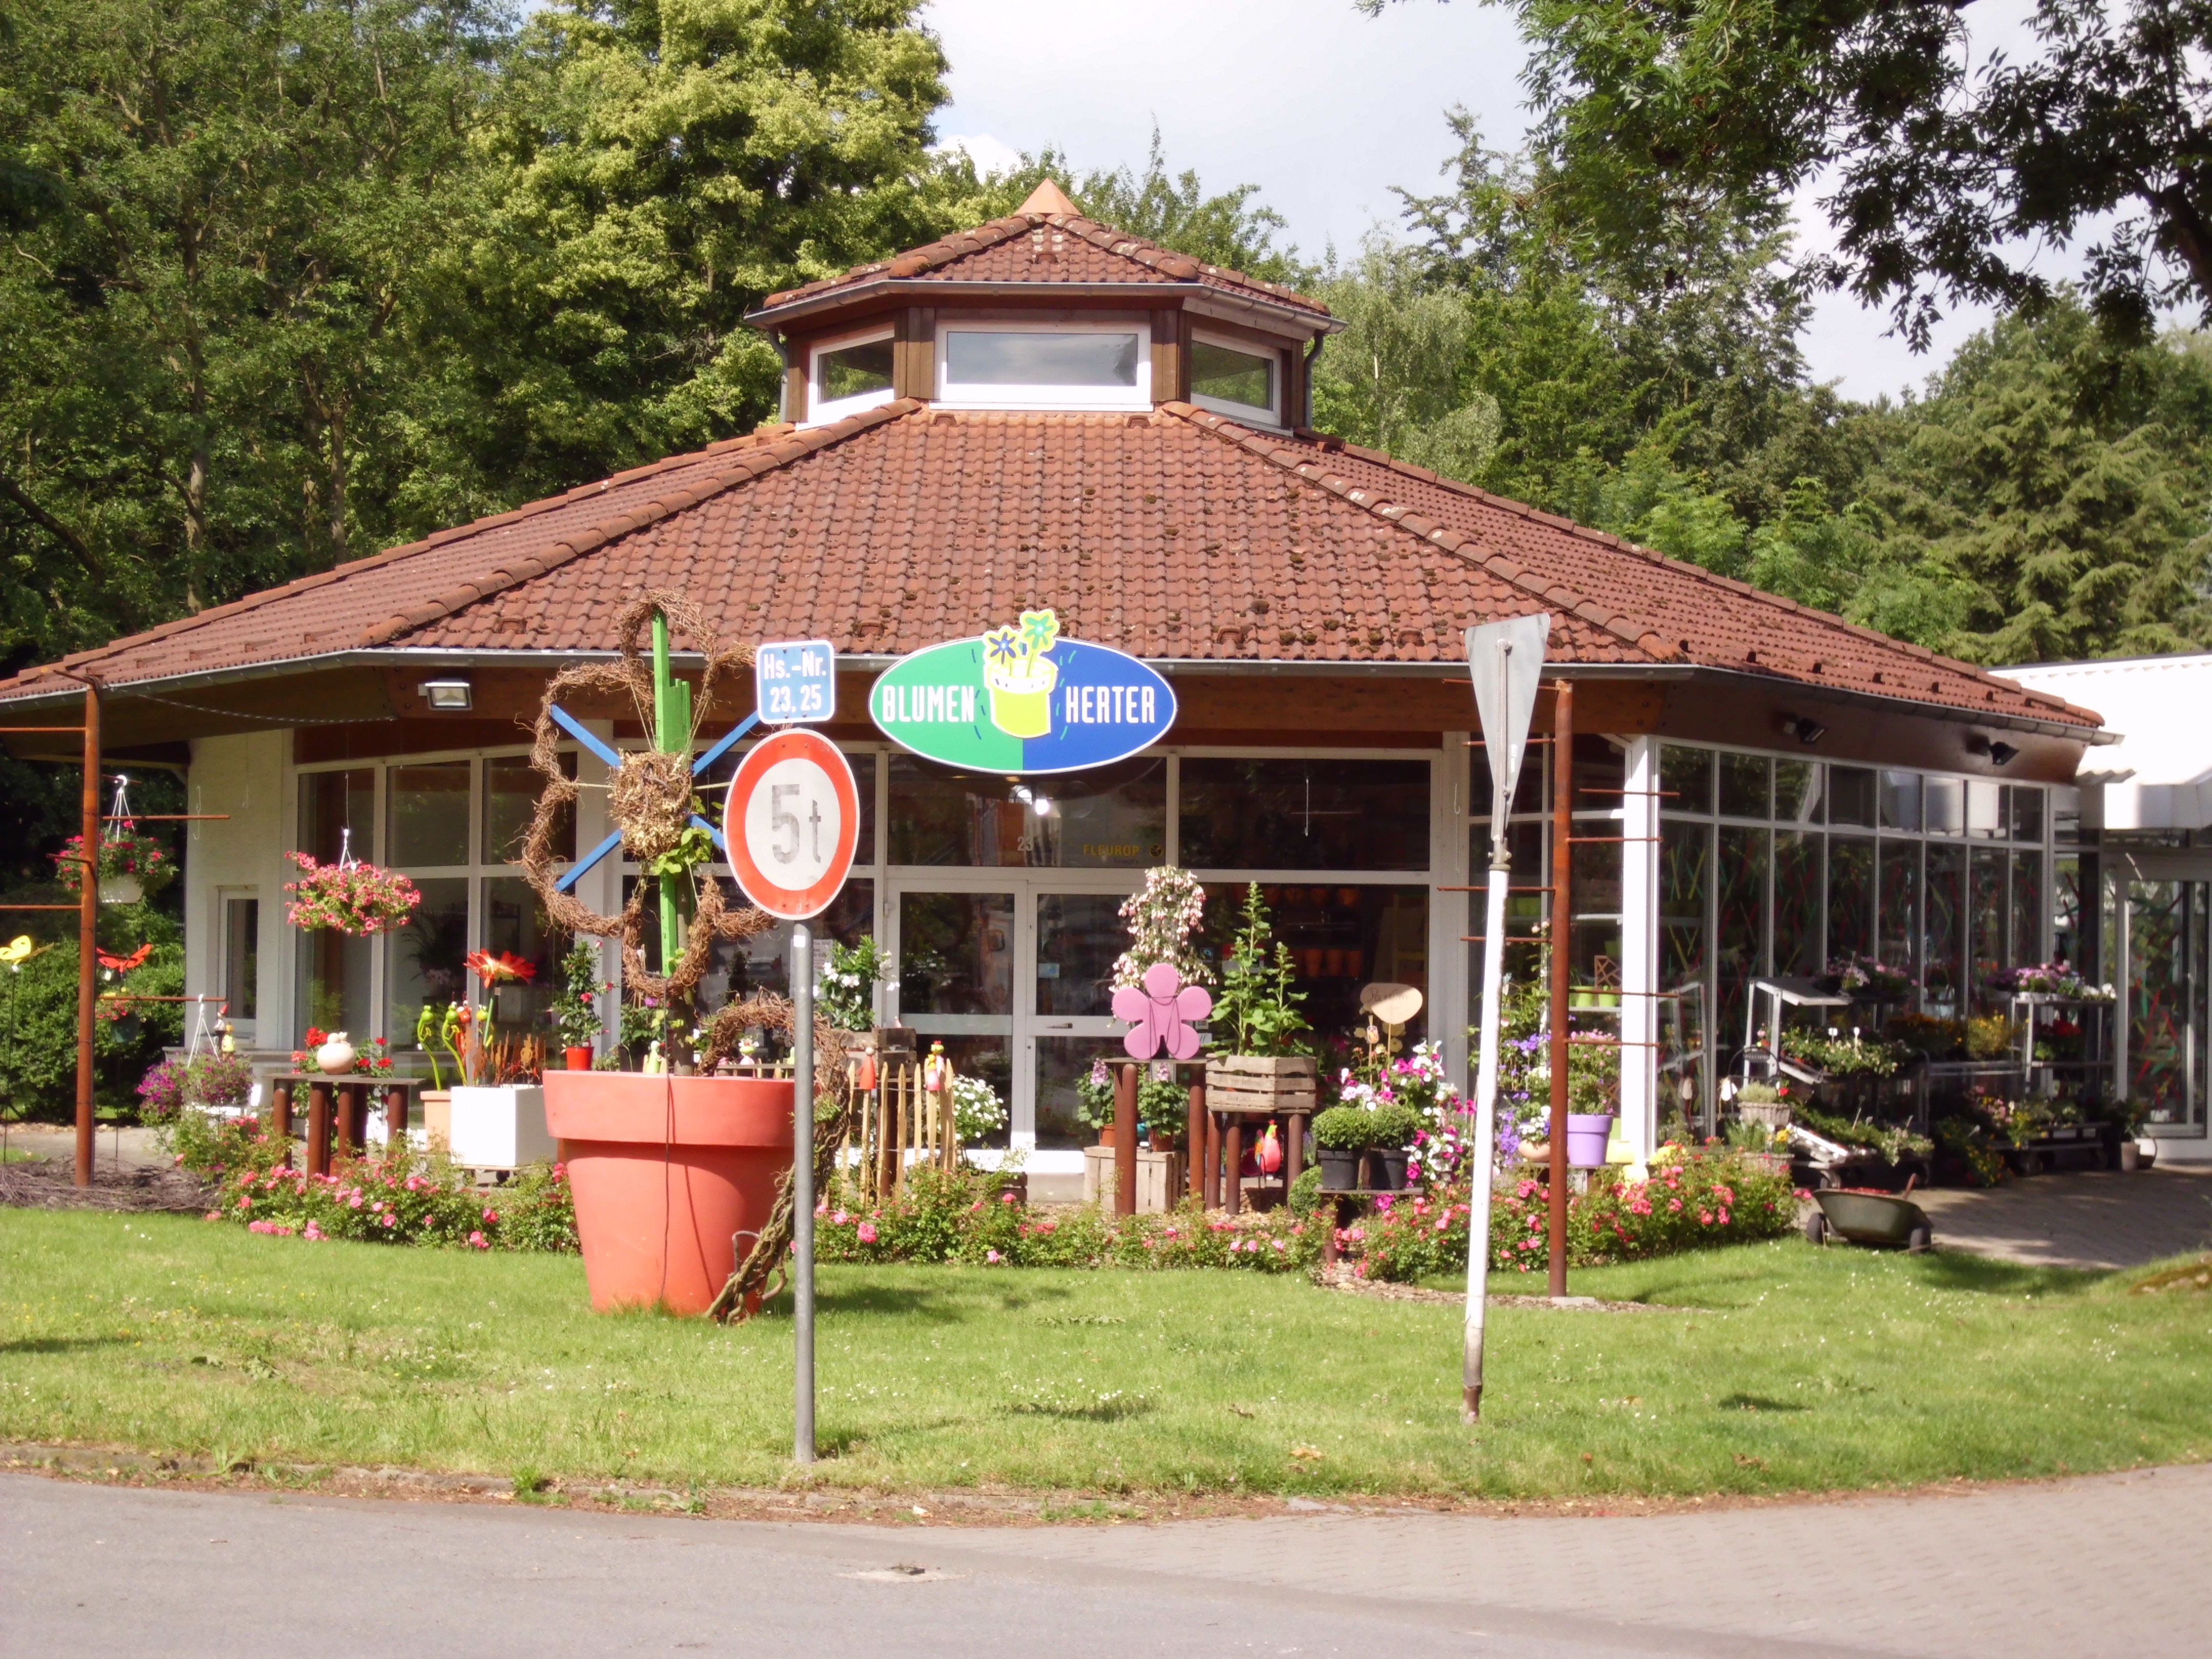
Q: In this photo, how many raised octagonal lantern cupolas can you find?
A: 1